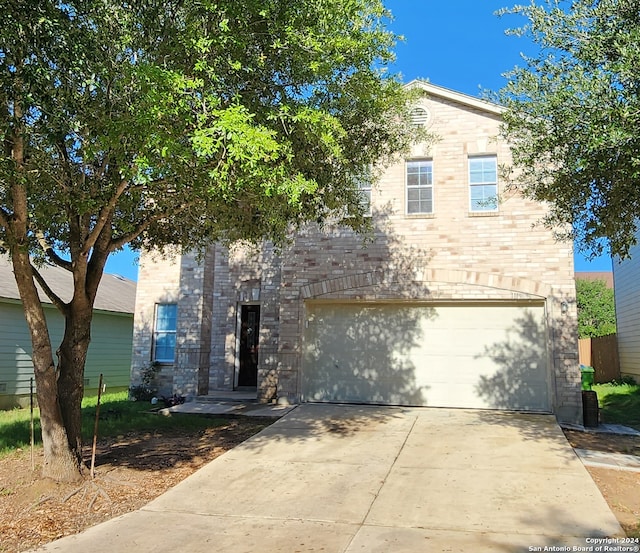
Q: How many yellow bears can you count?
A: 0